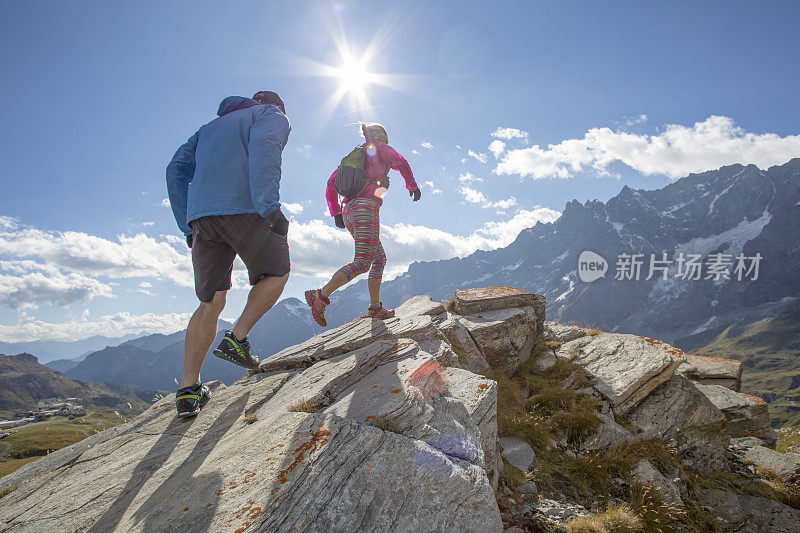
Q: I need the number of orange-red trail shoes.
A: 2